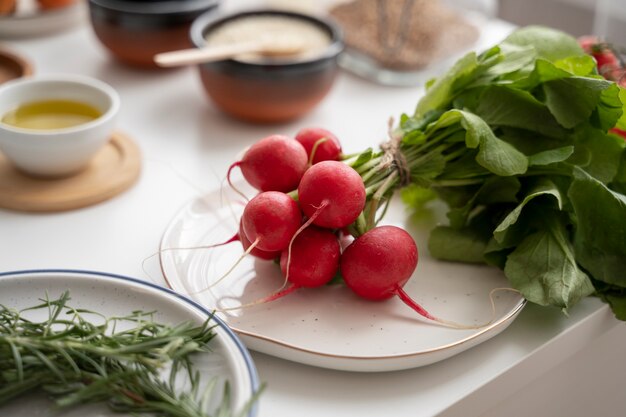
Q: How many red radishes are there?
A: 7